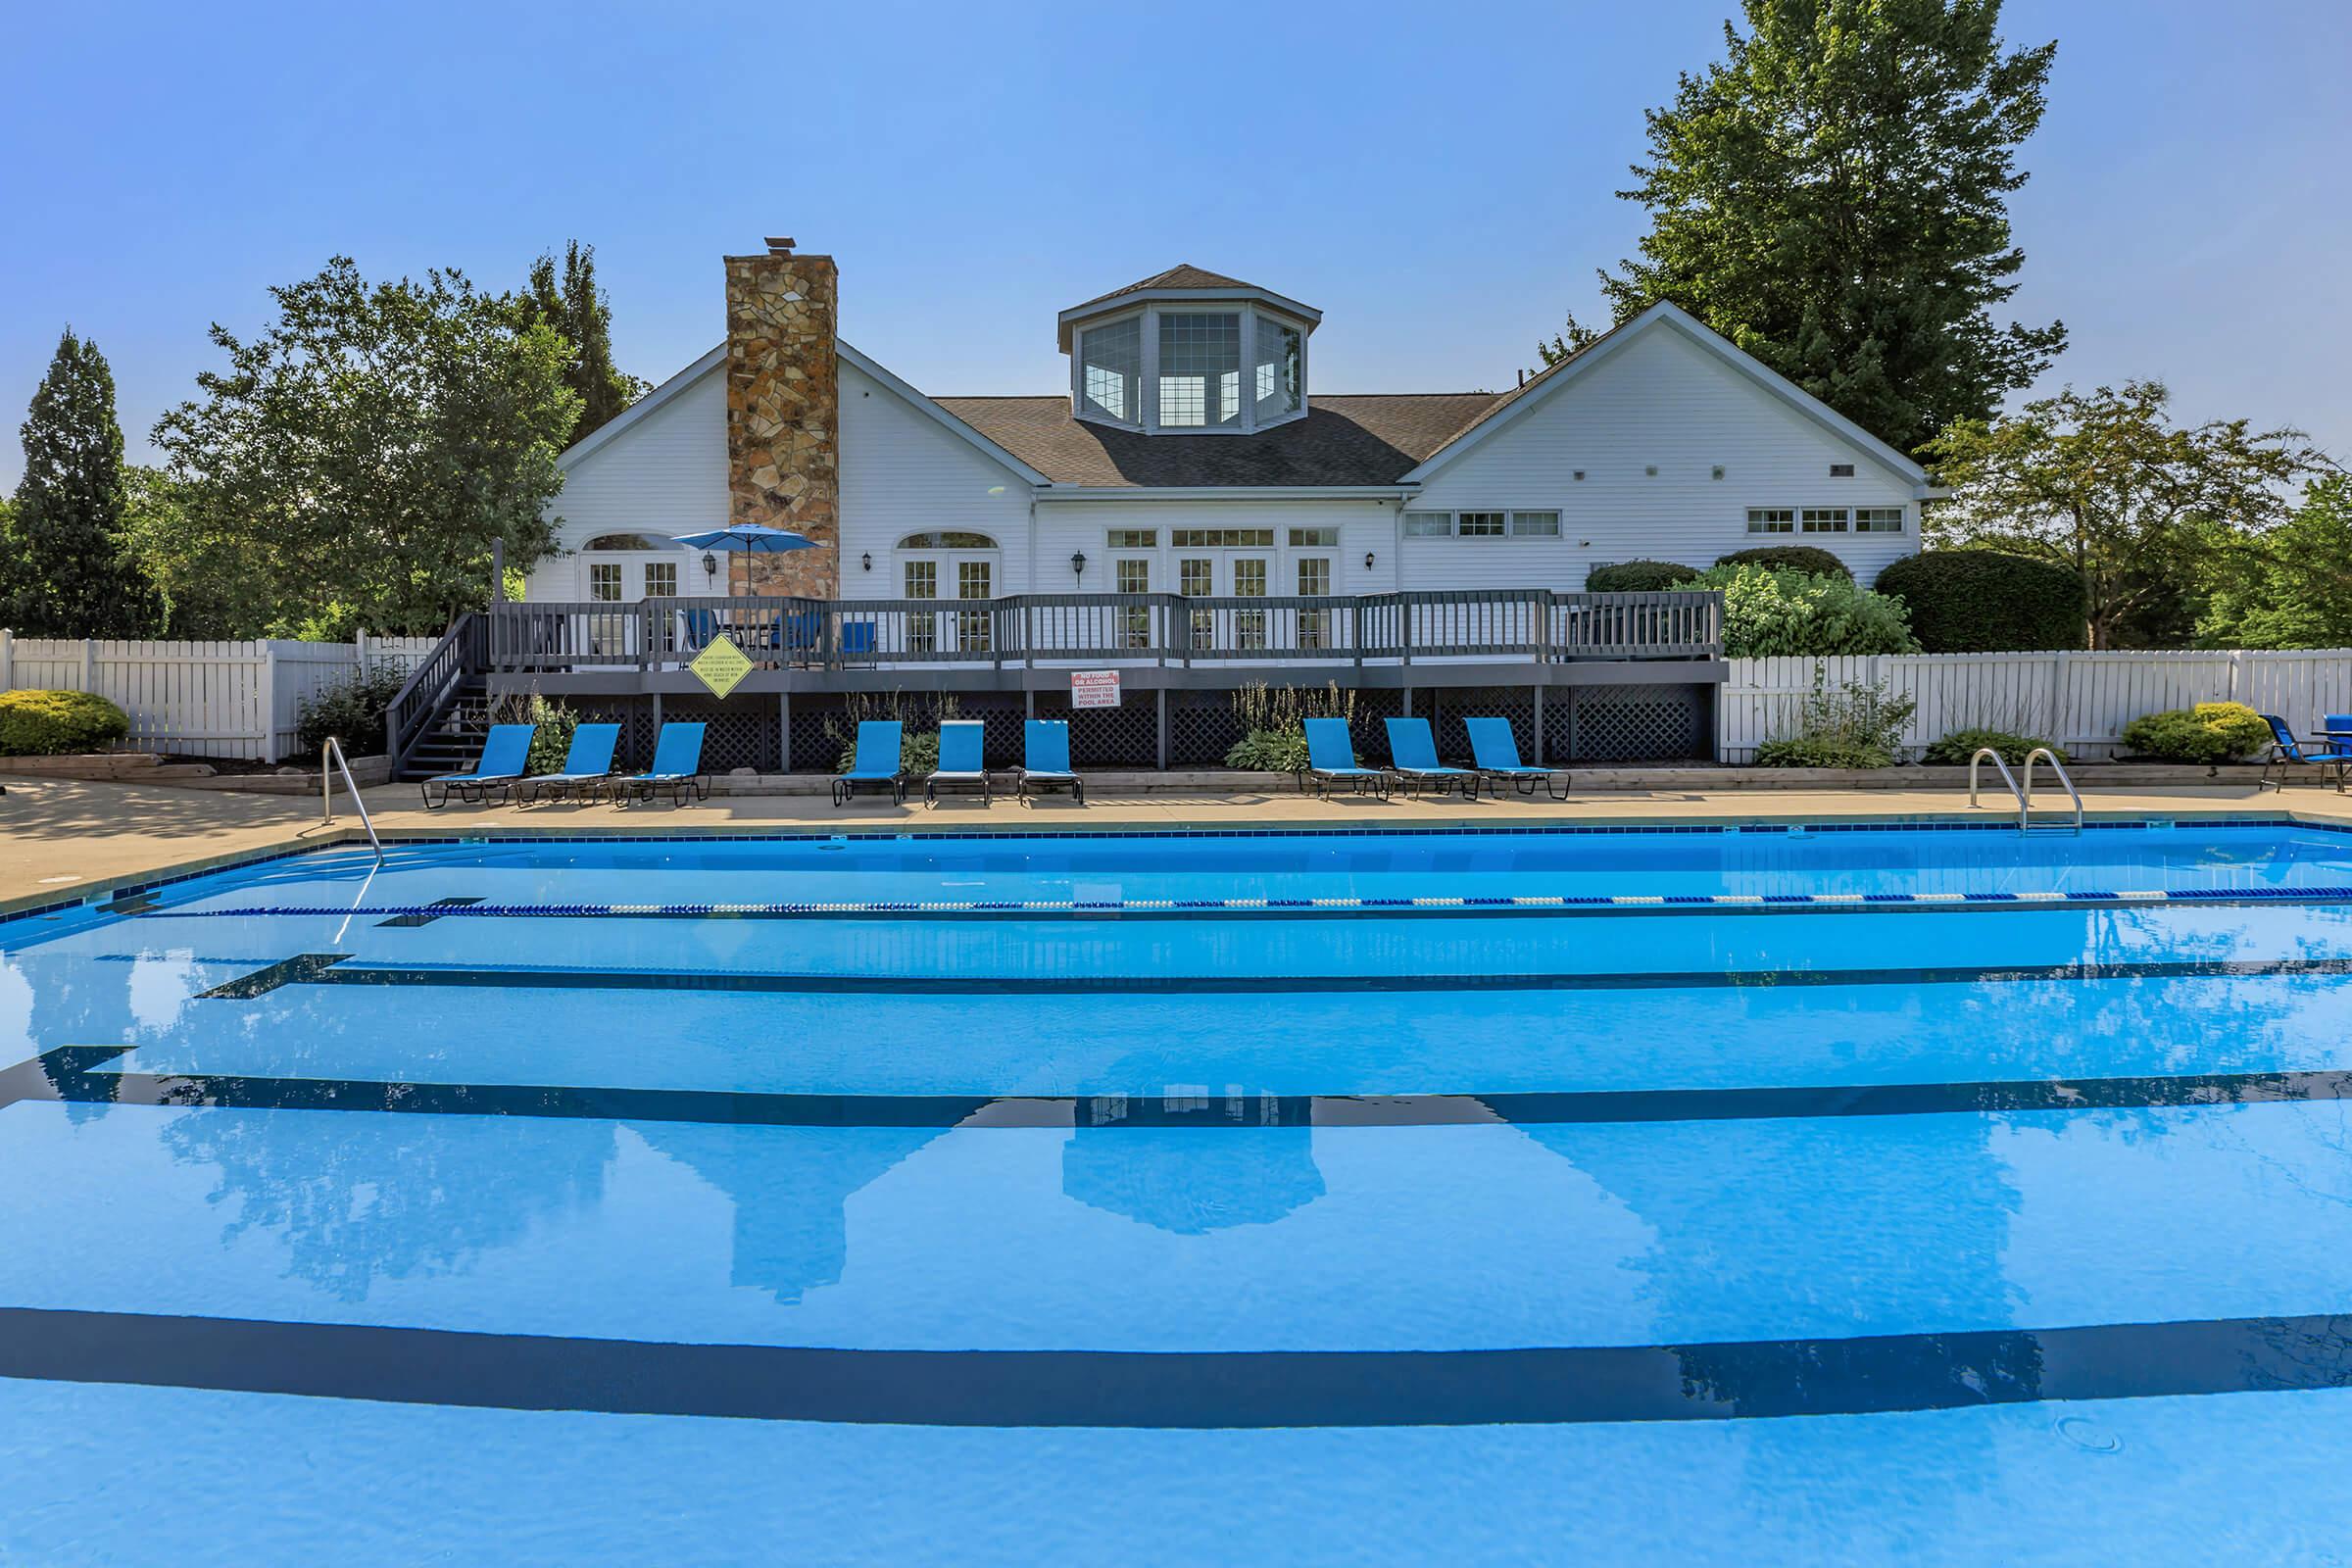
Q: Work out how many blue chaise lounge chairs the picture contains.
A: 9